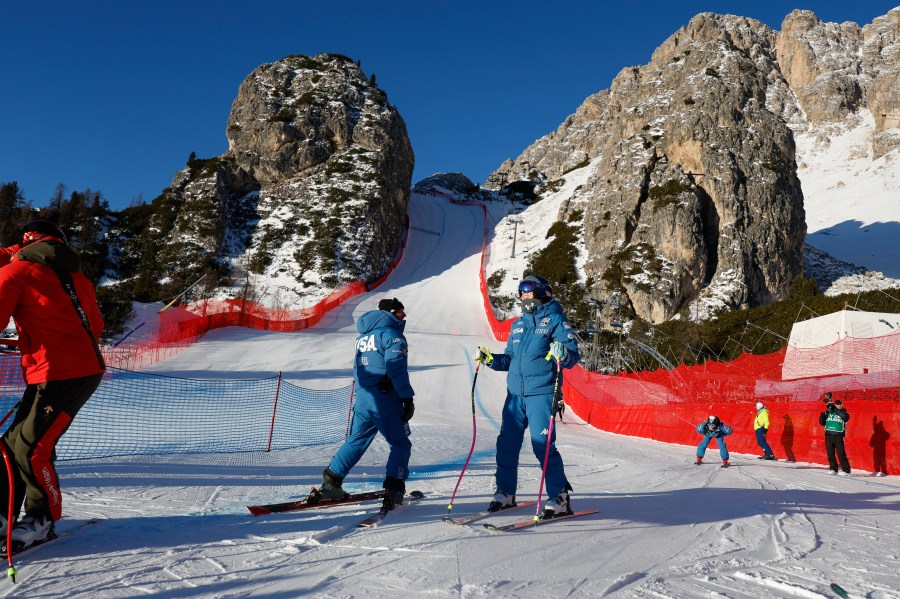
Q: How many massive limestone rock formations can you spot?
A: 2